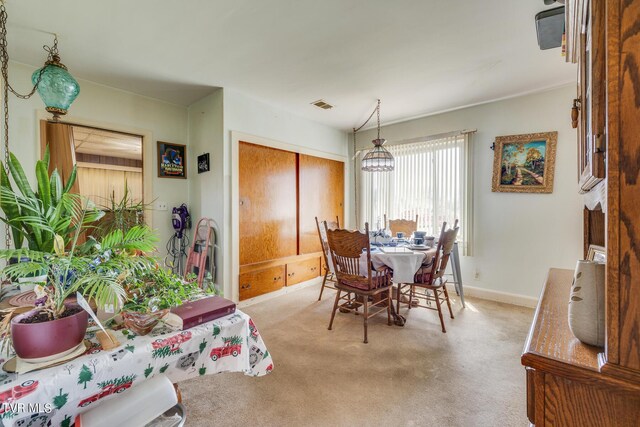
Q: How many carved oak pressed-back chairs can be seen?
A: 4